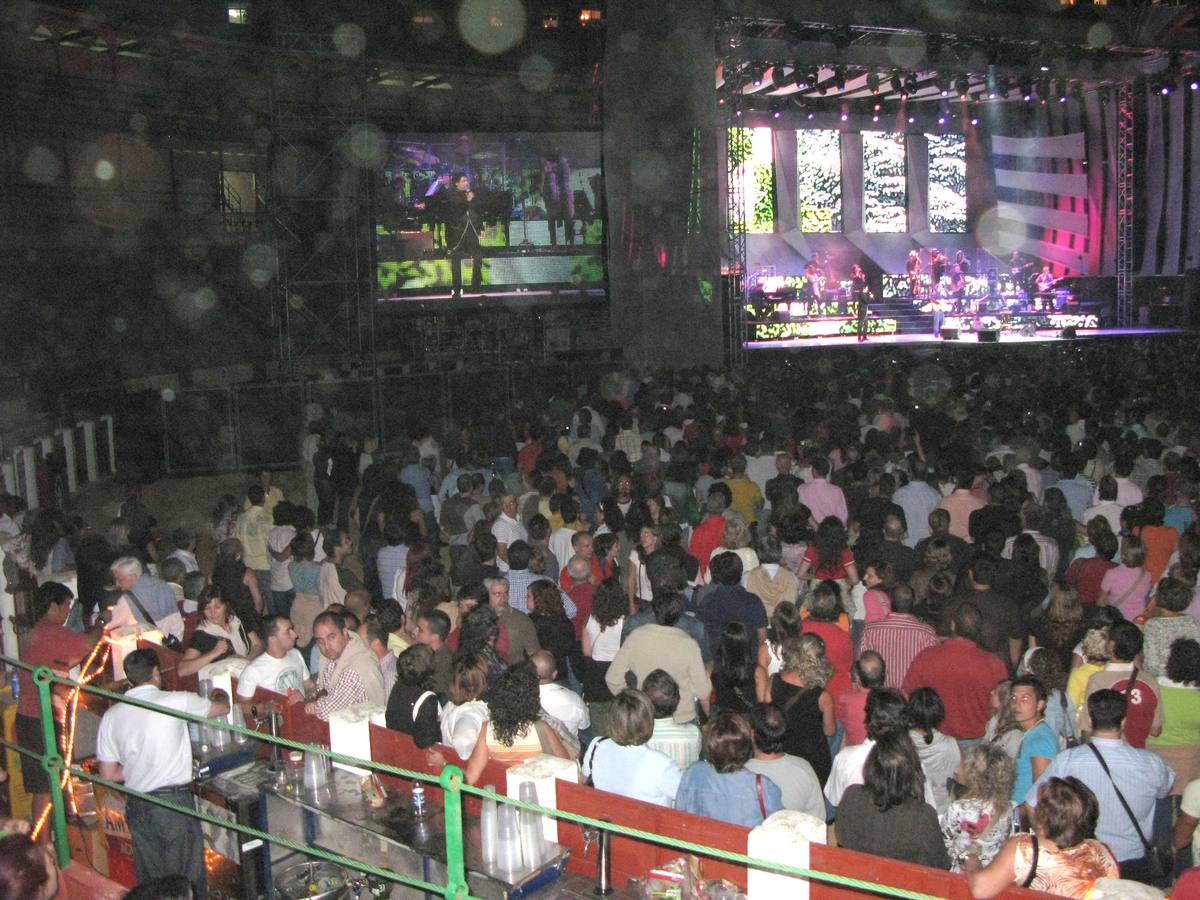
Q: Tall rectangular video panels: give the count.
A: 4